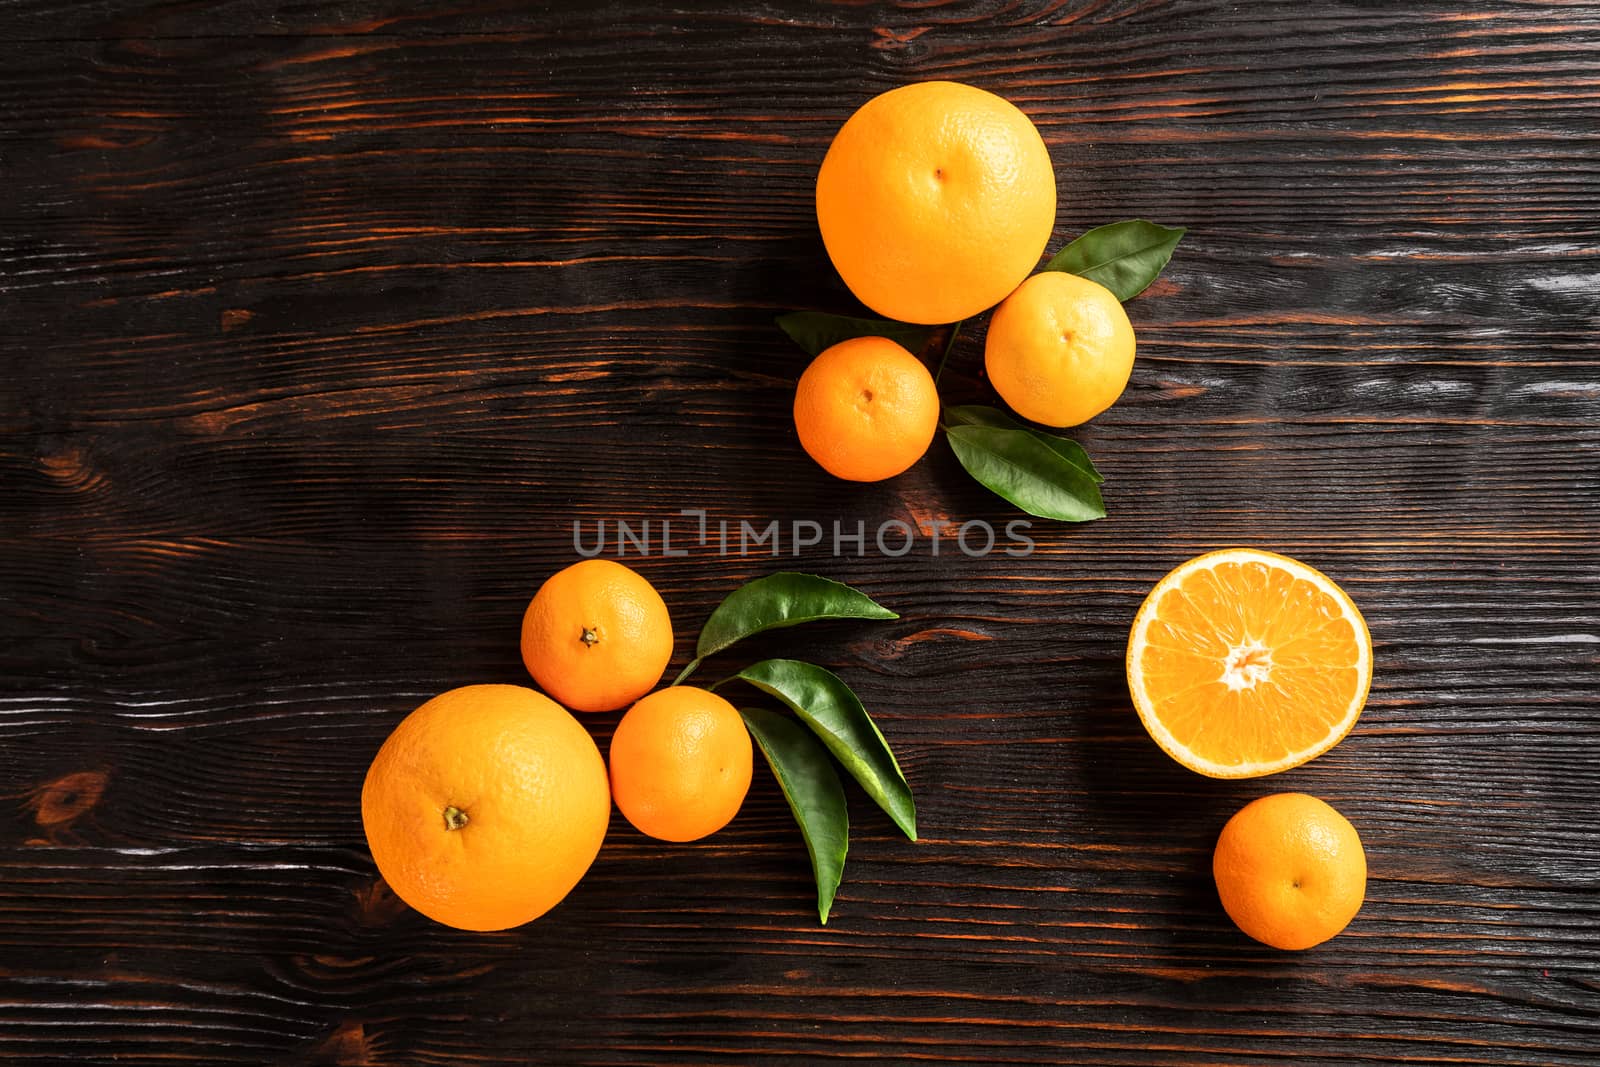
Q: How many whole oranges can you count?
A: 7